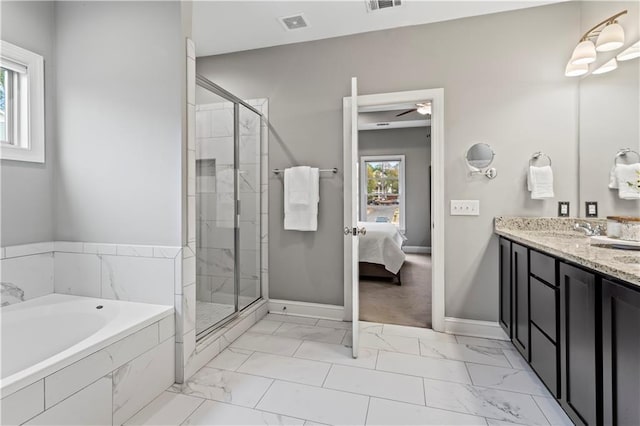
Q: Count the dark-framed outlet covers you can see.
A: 2